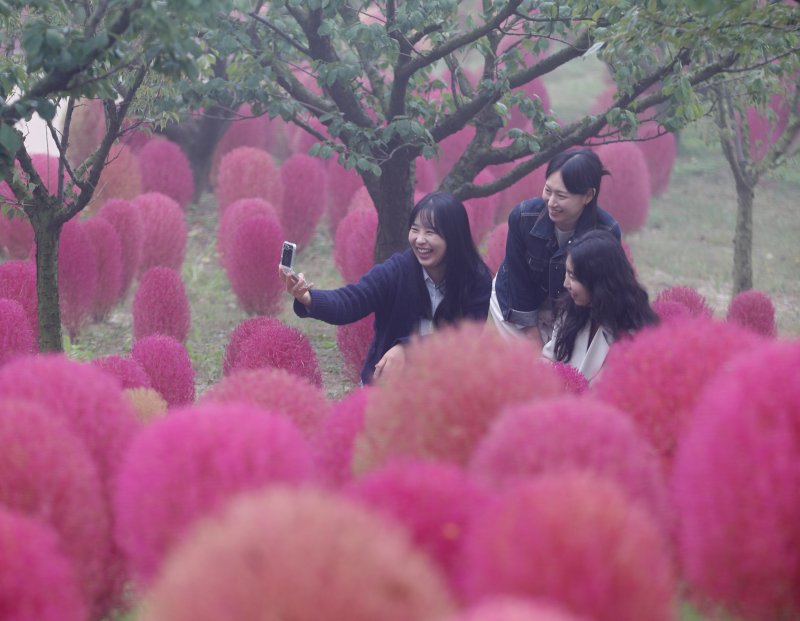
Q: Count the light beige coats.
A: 1